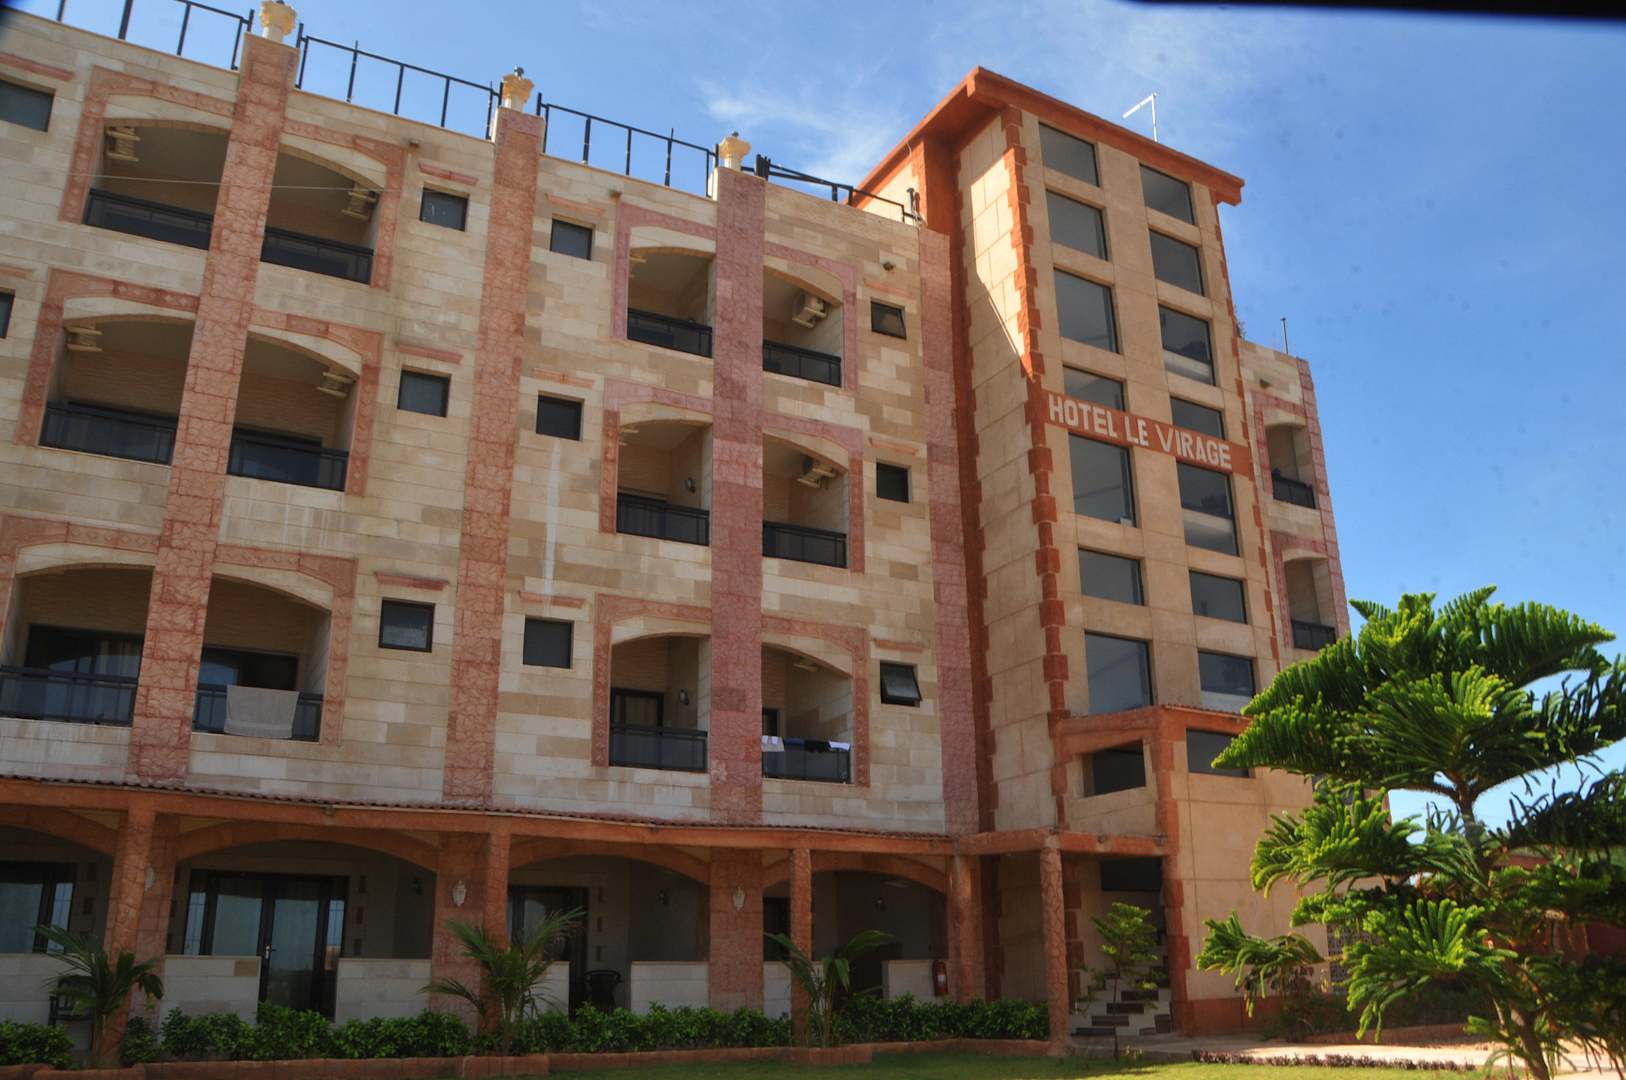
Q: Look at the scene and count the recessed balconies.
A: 14